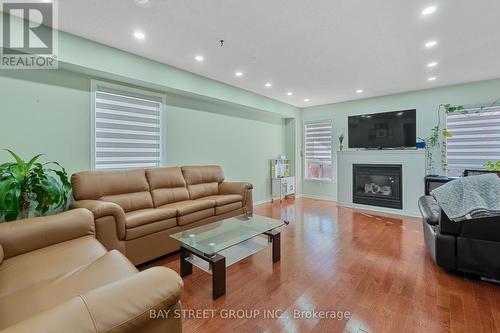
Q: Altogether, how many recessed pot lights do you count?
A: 11